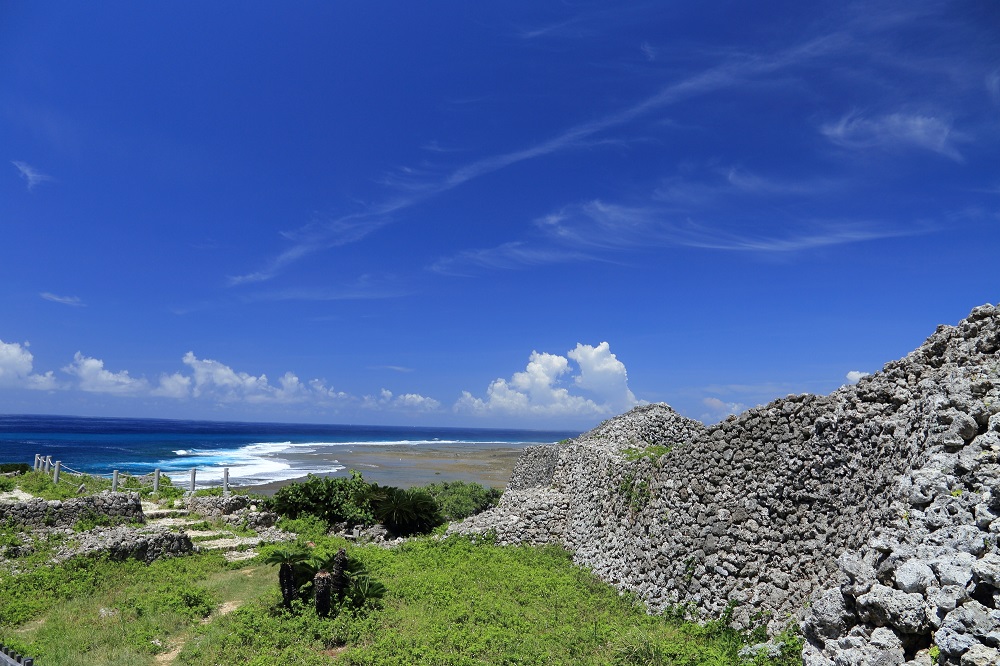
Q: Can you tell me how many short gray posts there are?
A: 8